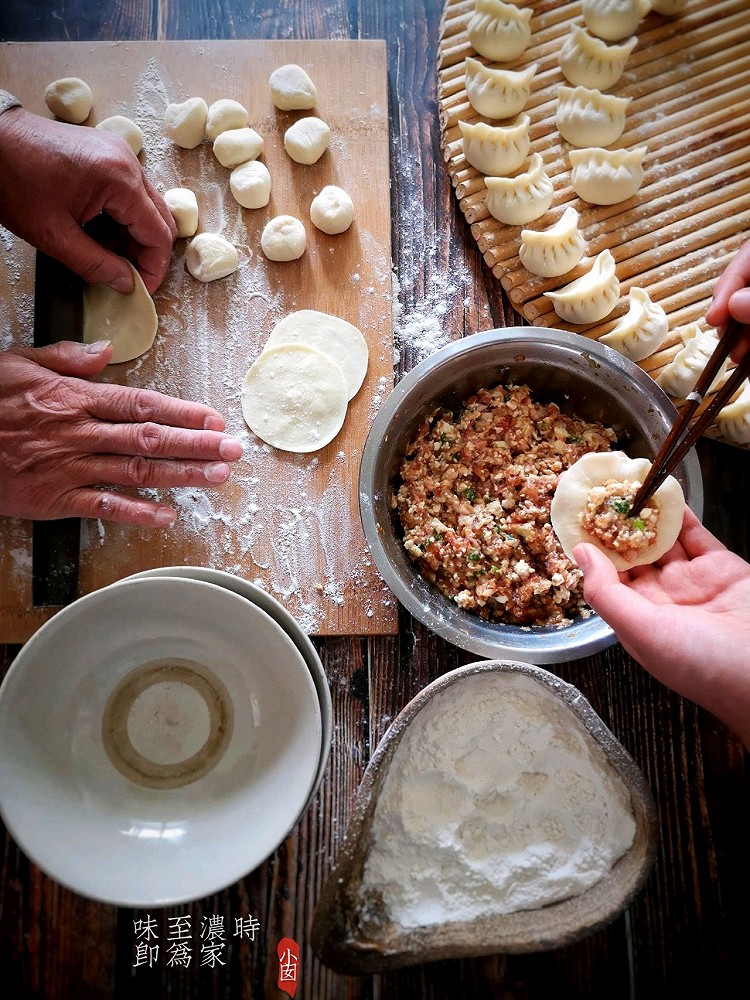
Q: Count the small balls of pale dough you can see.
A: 12